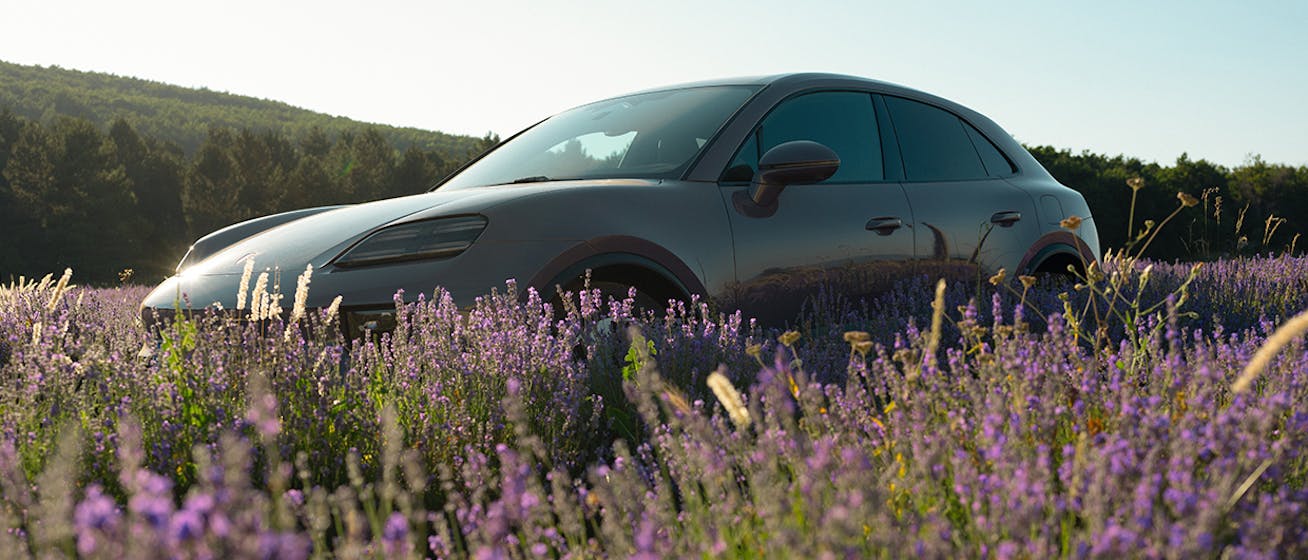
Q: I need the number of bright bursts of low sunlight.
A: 1